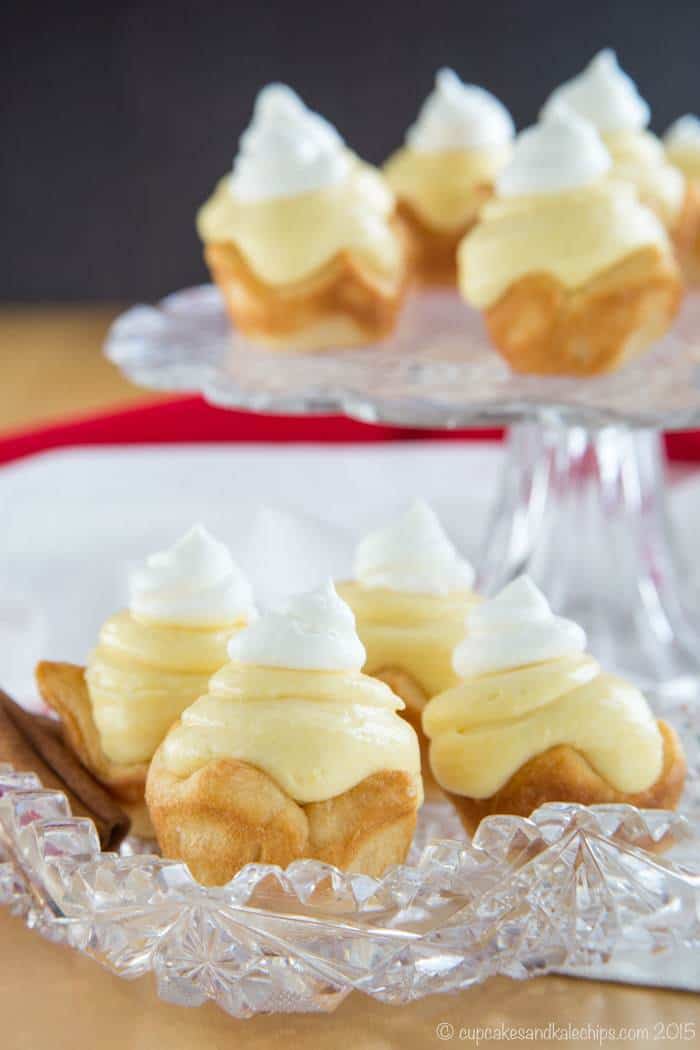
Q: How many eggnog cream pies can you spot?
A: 9